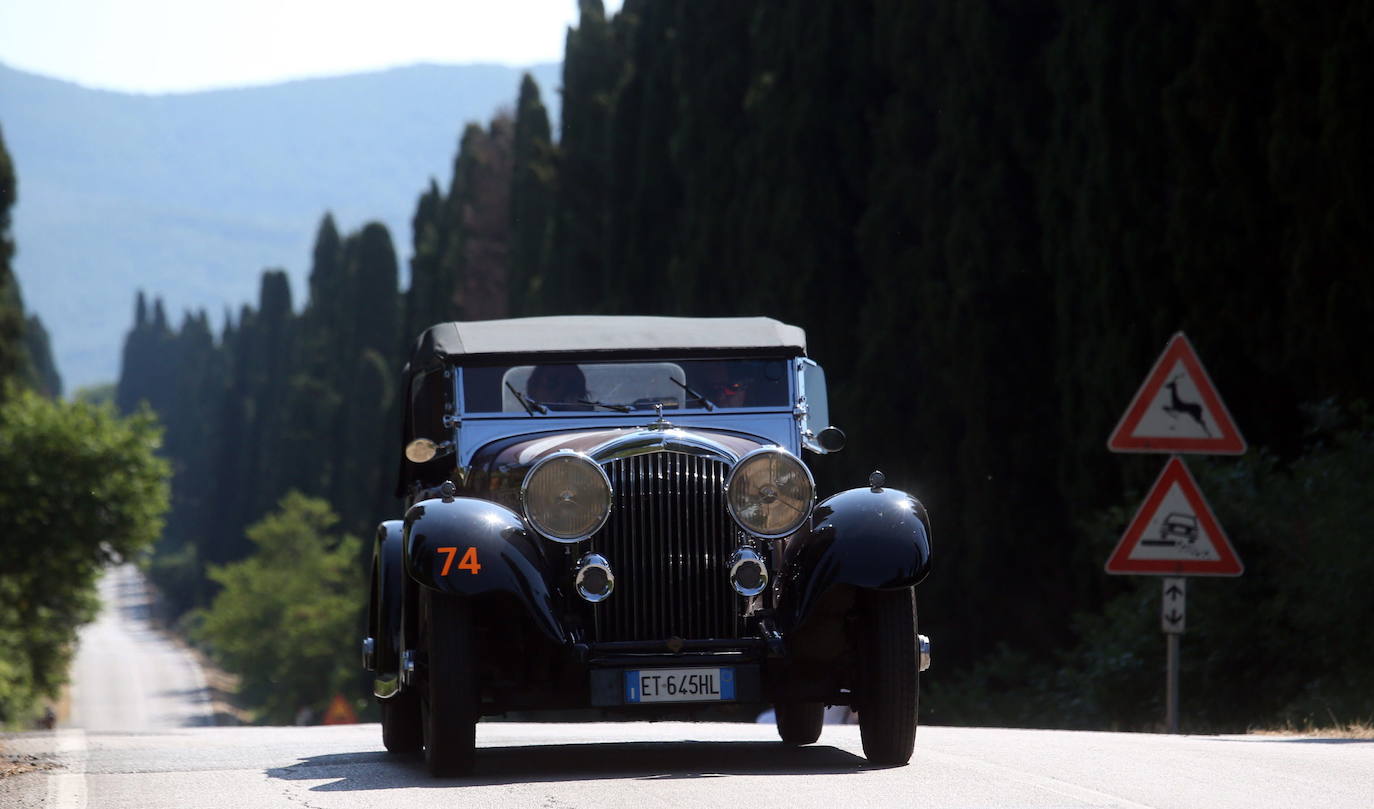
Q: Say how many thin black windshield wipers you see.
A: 3